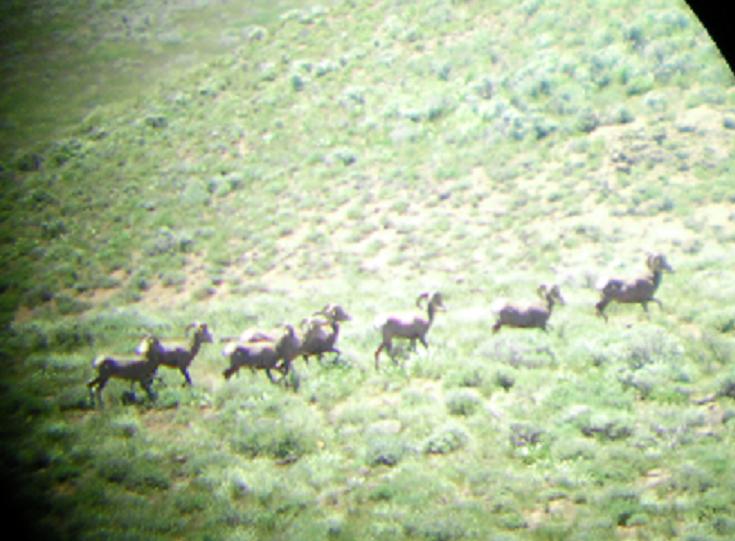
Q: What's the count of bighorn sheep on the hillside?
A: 8